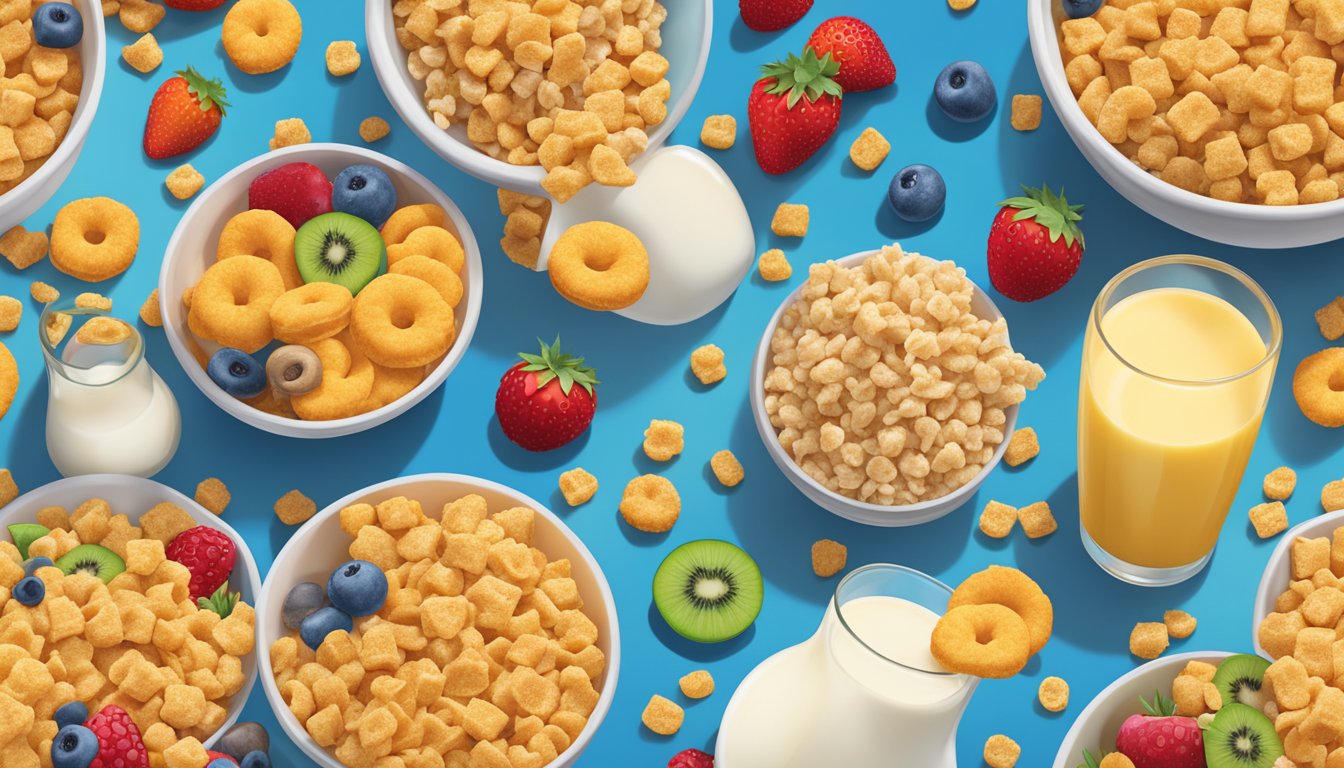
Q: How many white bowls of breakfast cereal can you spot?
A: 9